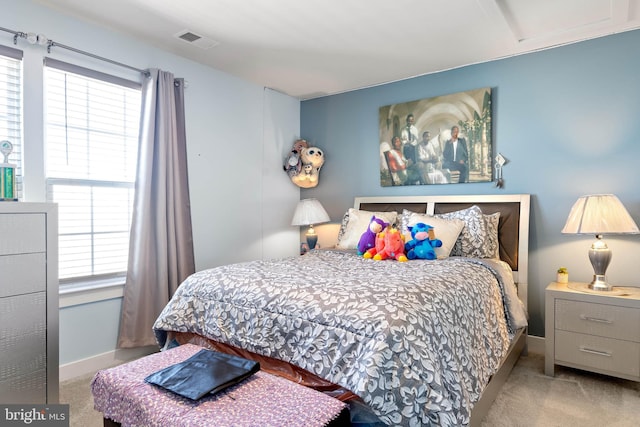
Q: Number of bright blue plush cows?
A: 1